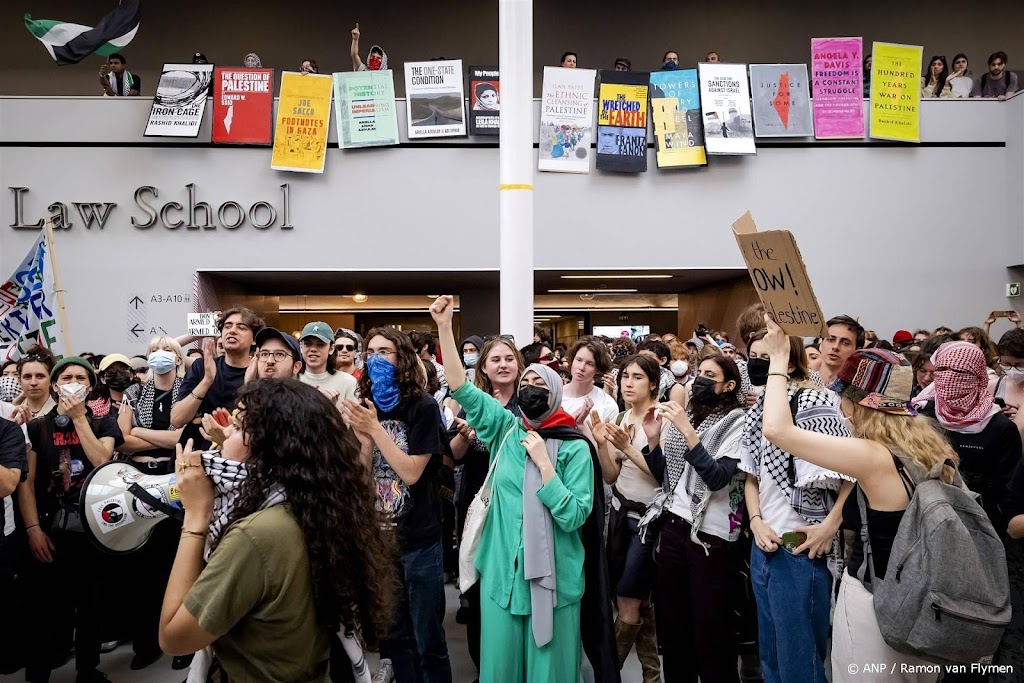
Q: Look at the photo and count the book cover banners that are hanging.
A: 13